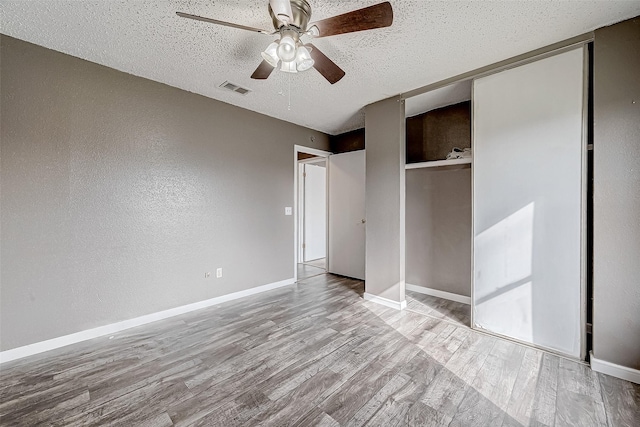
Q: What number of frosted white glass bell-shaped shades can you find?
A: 4